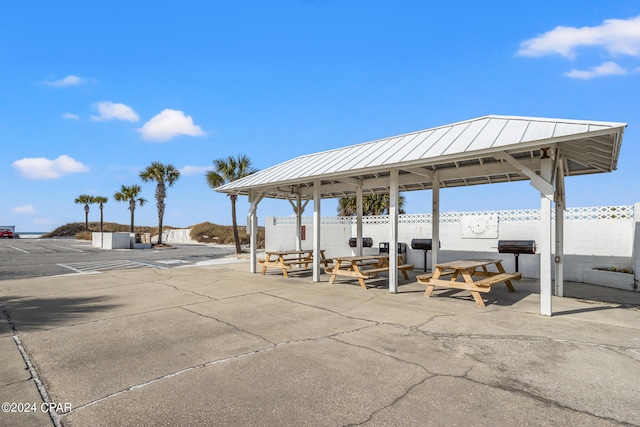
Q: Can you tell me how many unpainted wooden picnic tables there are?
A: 3